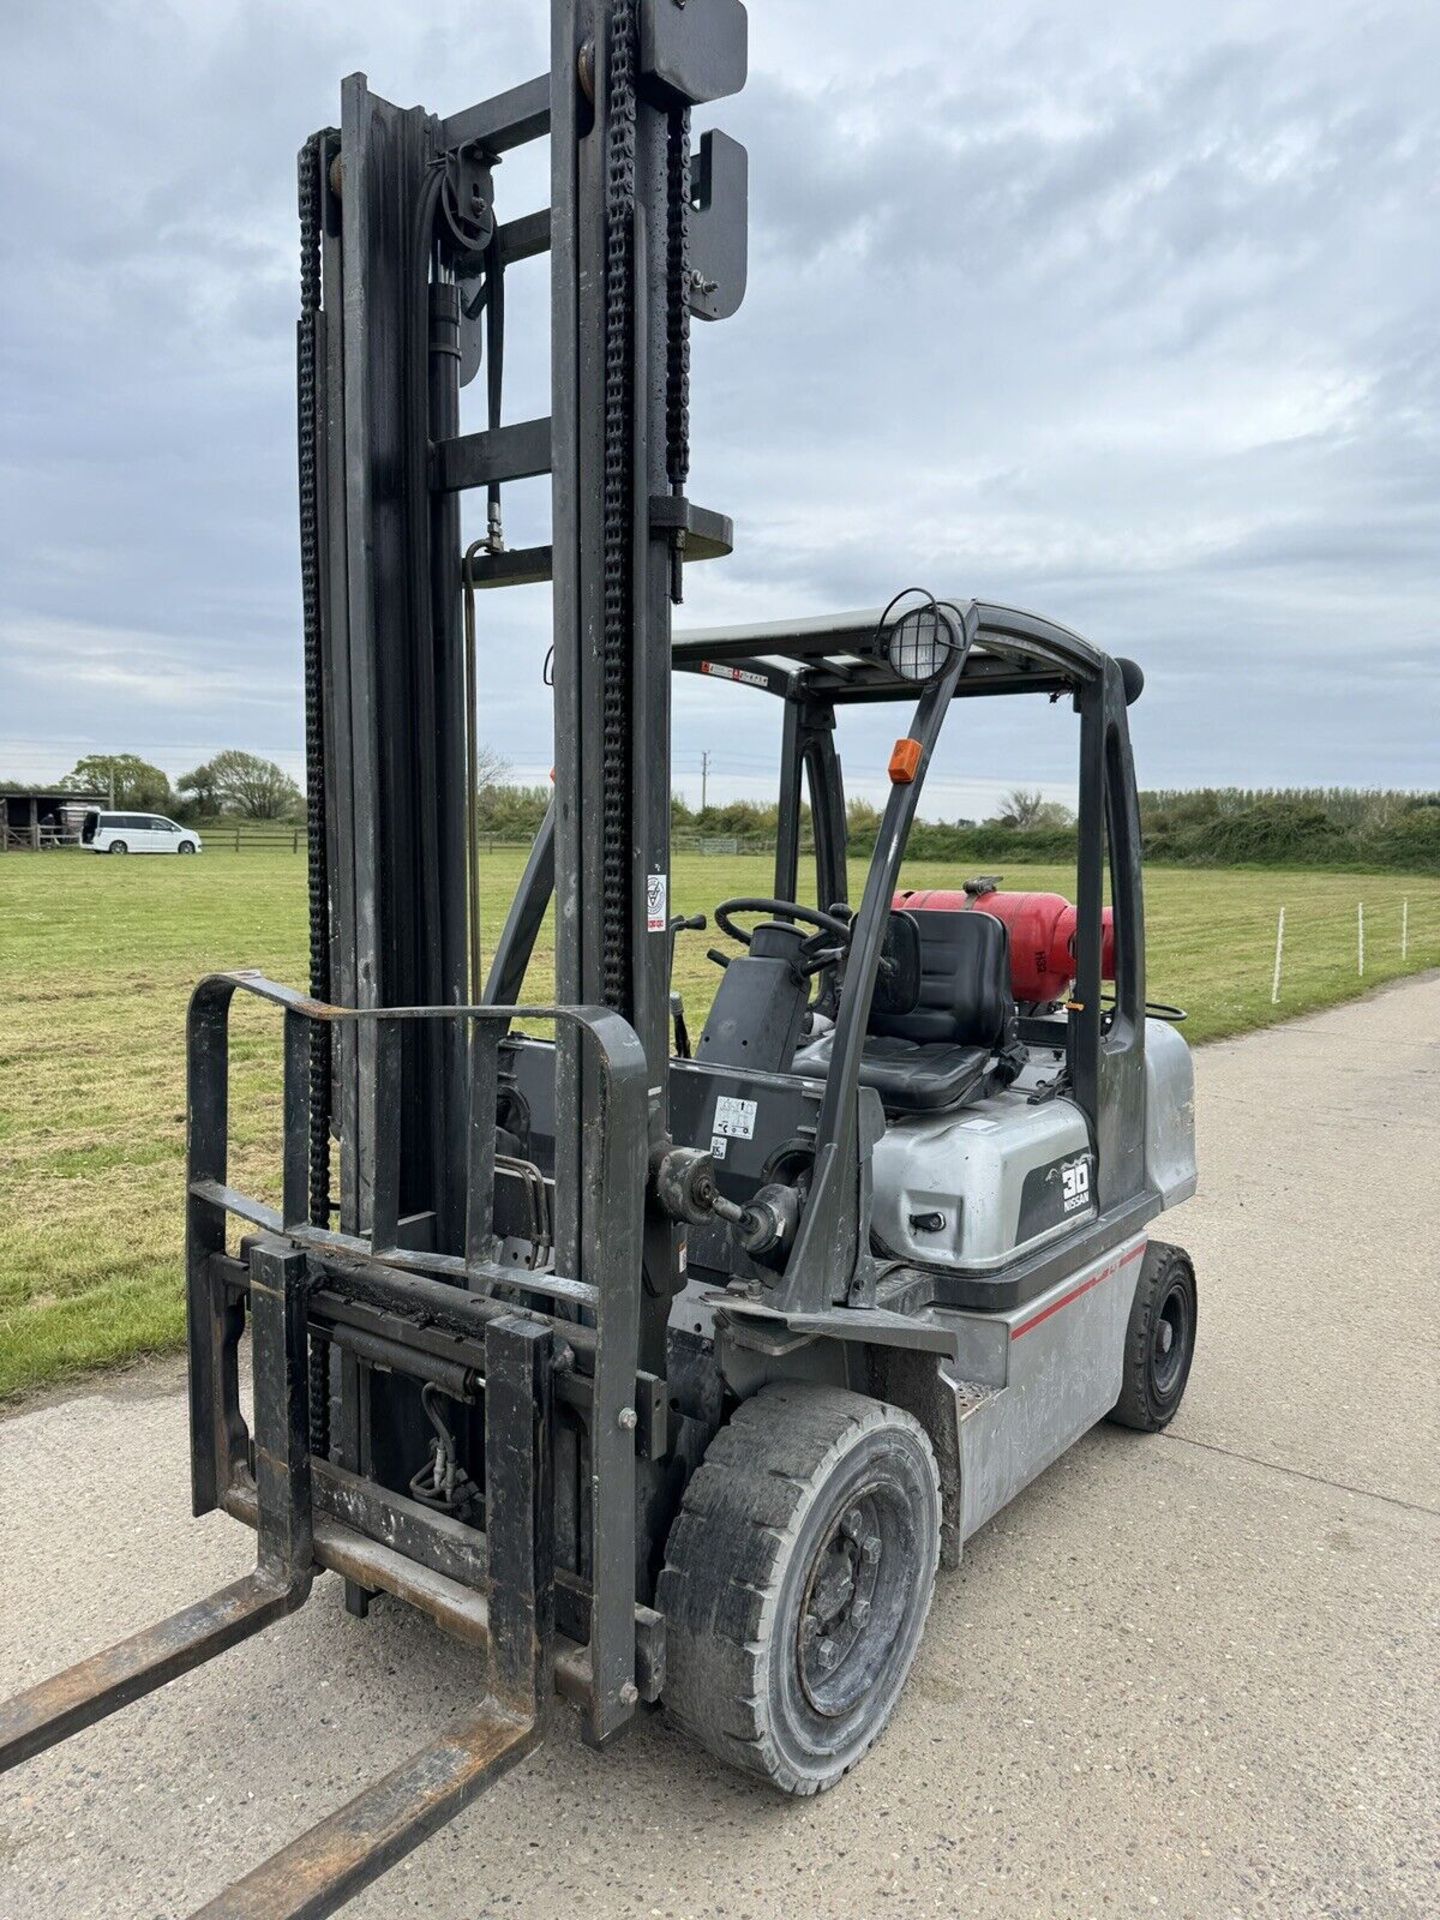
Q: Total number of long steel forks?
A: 2